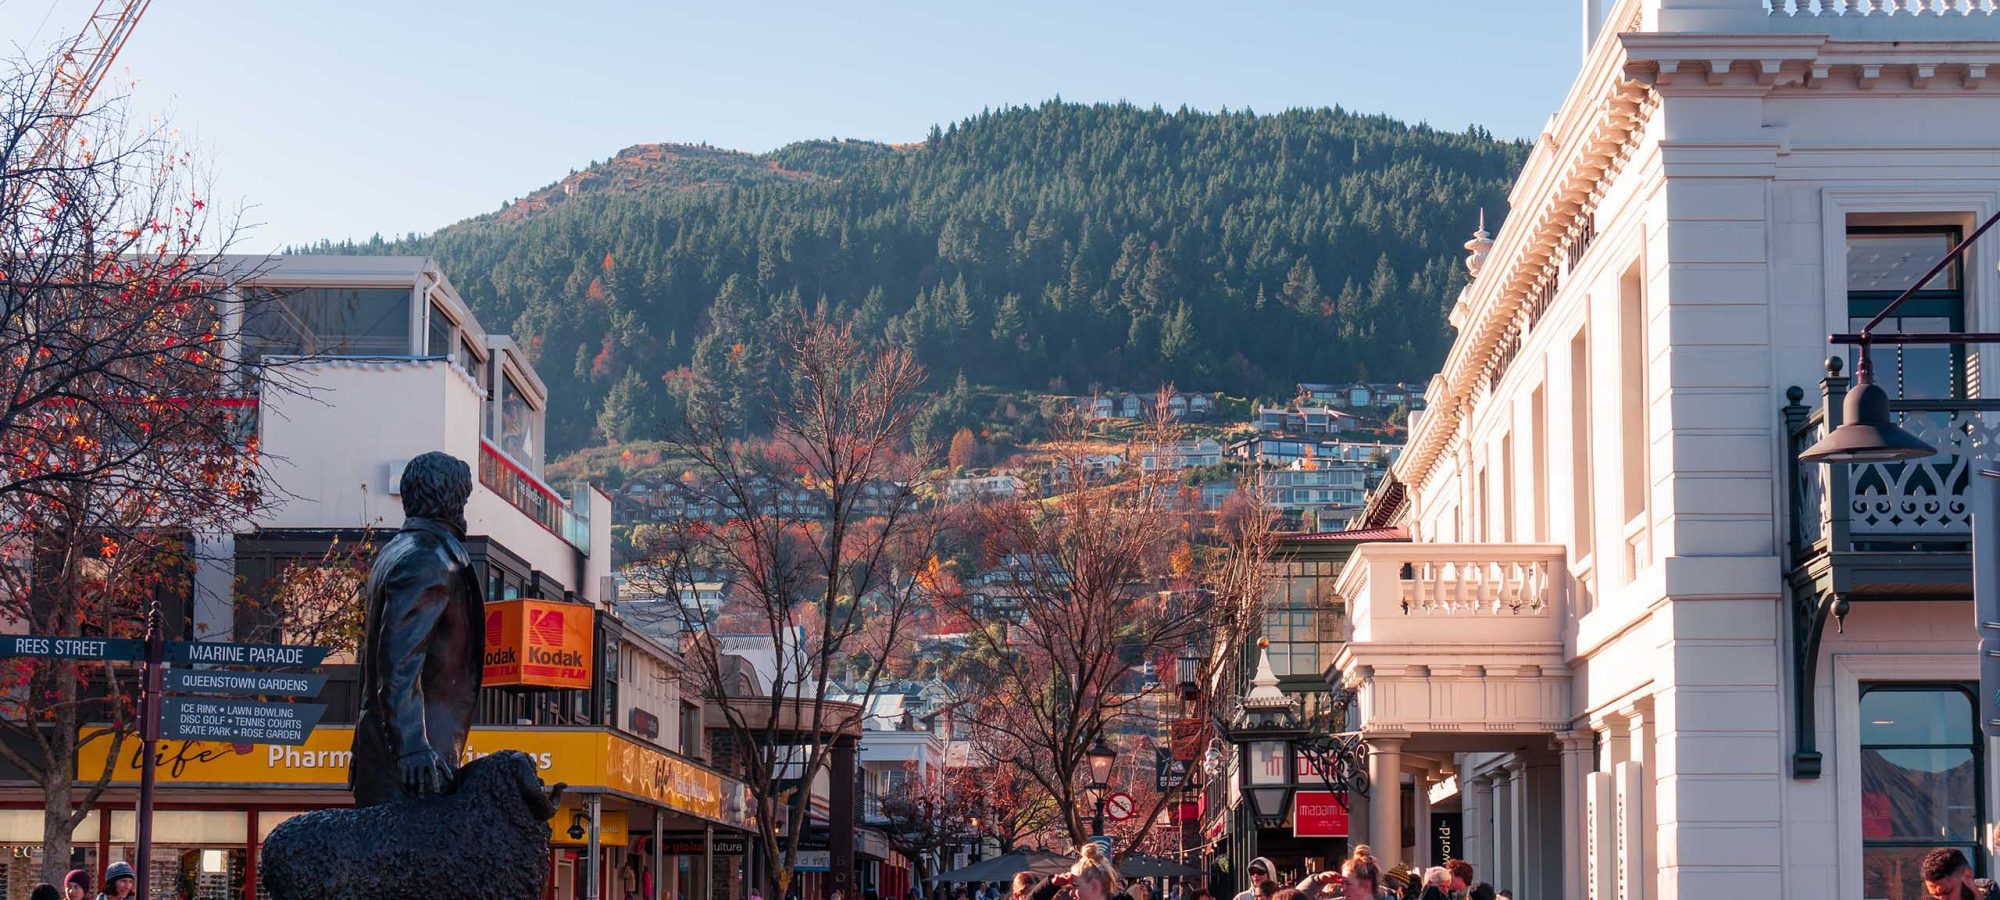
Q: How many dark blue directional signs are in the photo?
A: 4